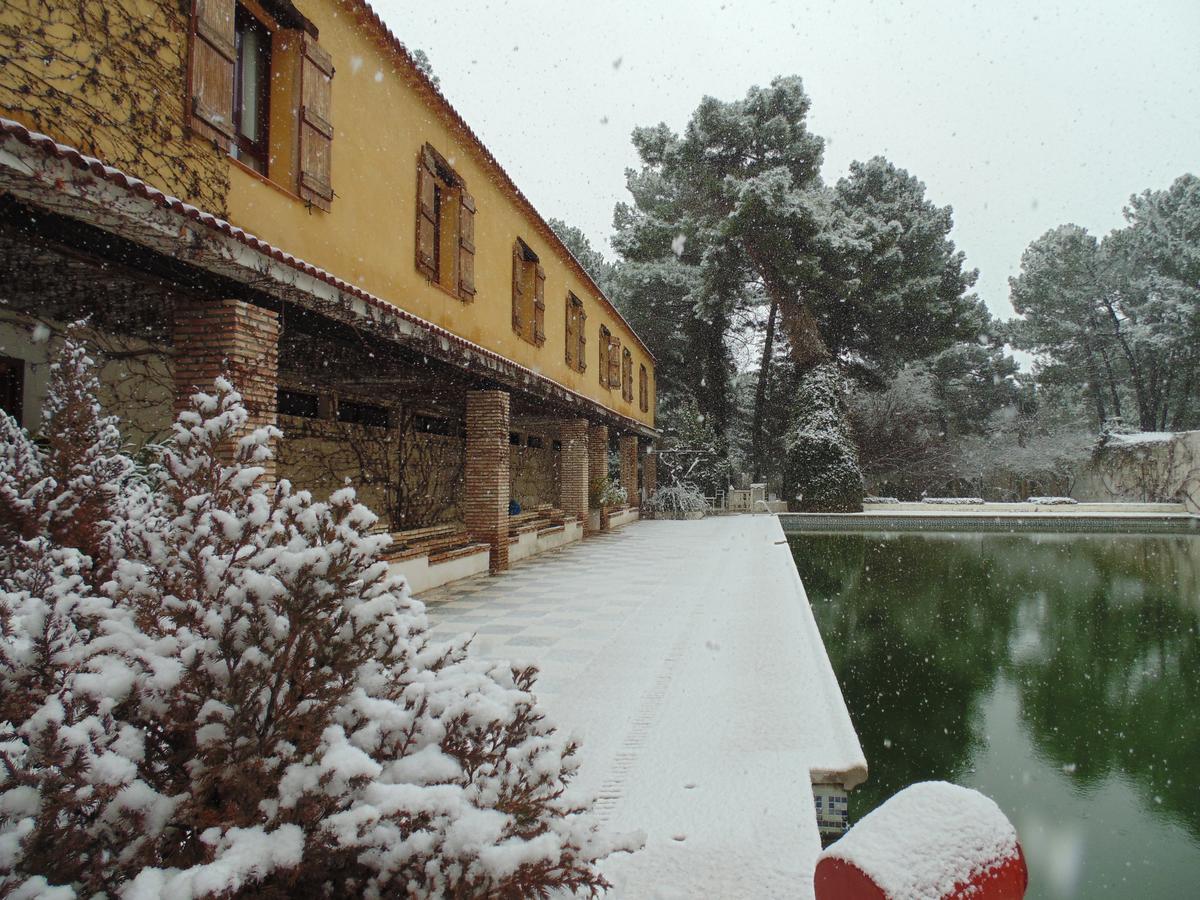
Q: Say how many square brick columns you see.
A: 6